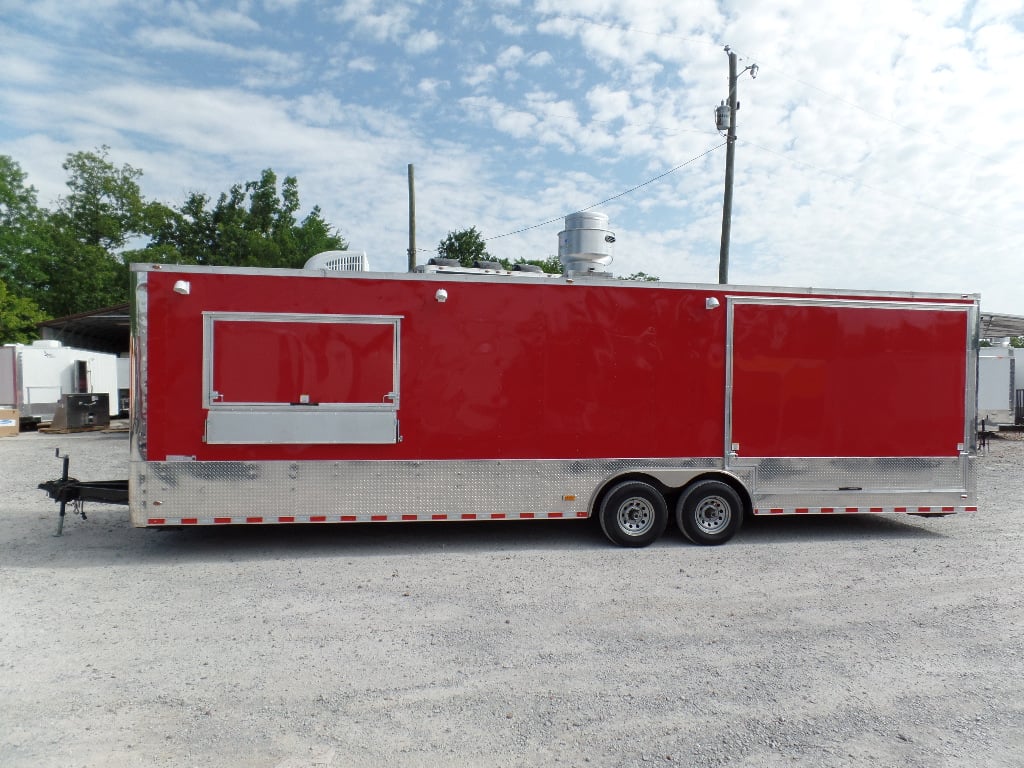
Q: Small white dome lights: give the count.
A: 3